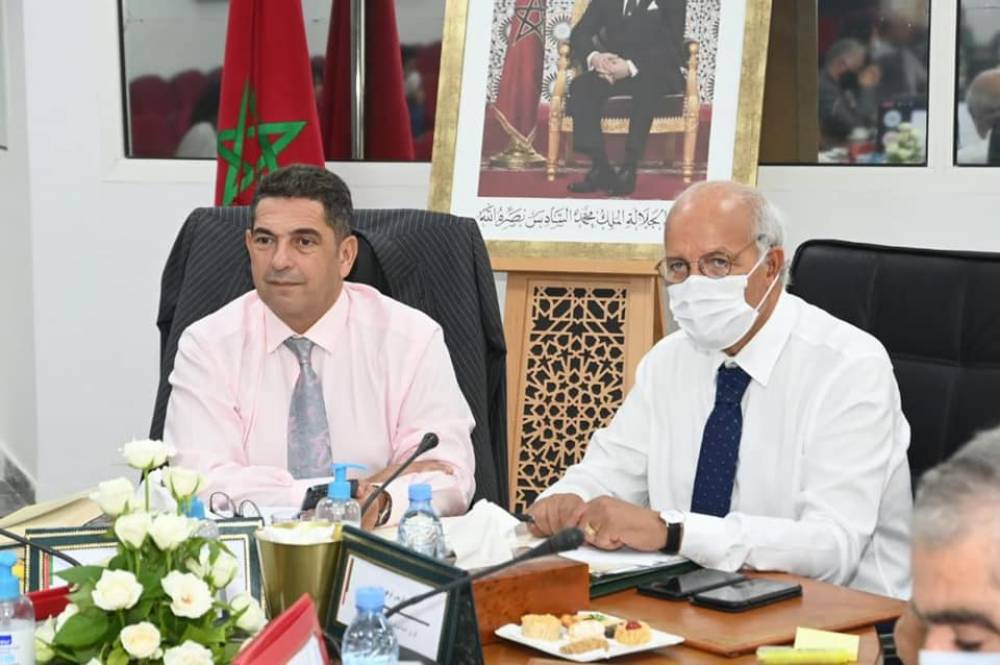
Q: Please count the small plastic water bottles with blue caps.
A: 2